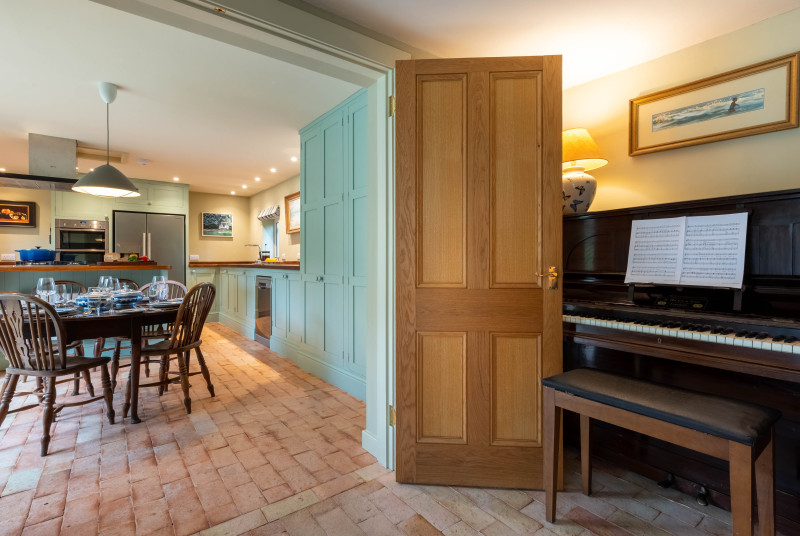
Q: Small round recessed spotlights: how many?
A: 9